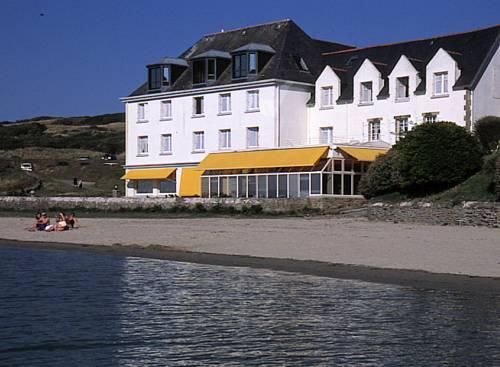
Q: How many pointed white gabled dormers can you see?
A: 4